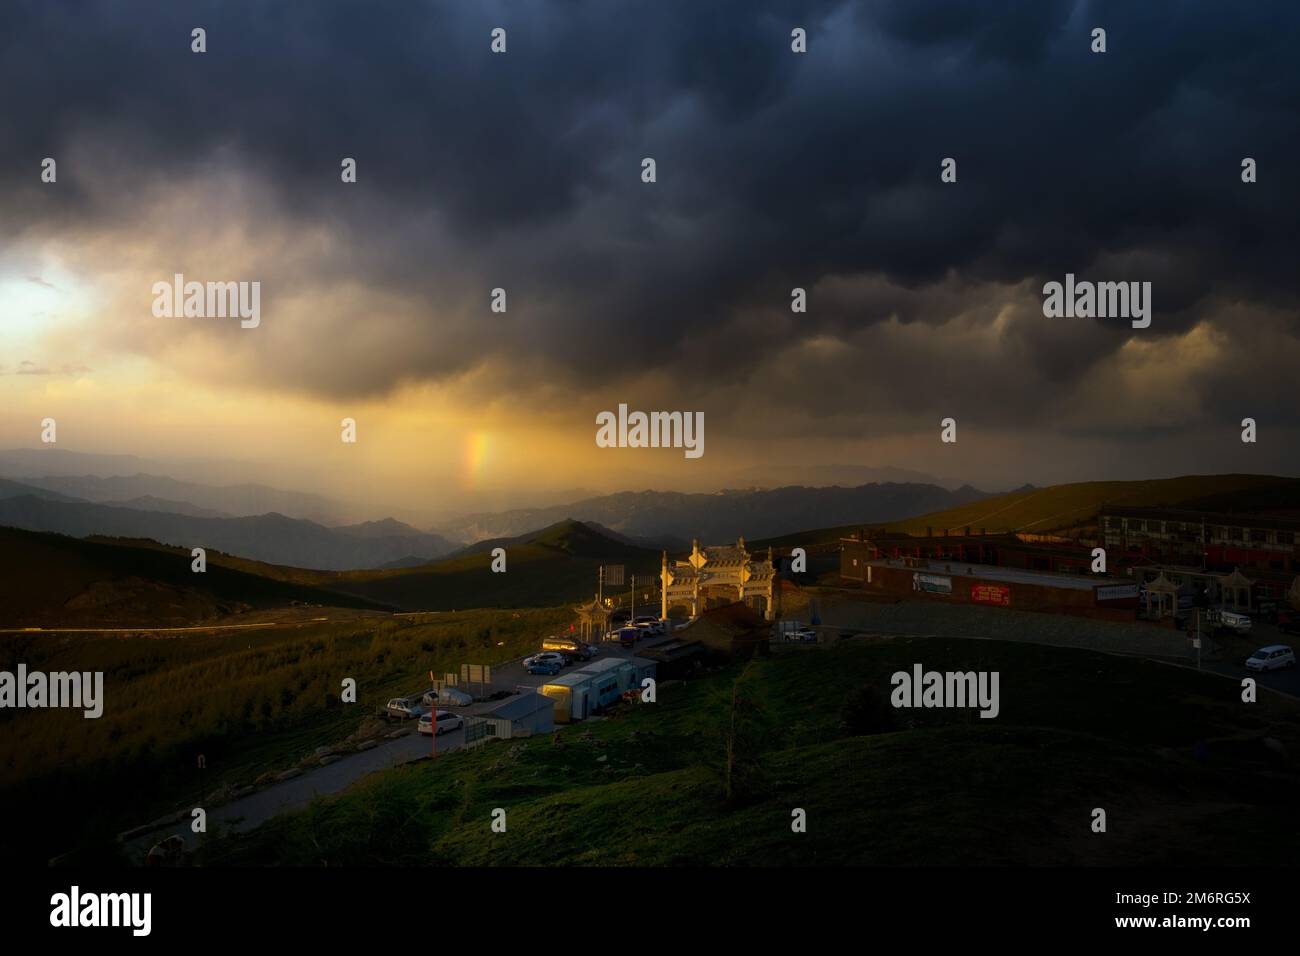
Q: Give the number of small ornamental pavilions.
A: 3